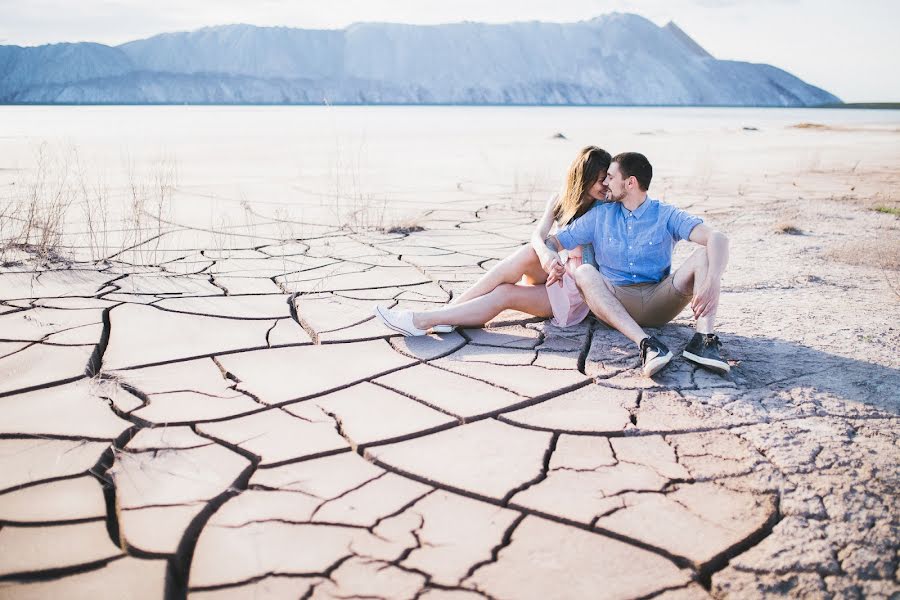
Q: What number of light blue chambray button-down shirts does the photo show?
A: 1